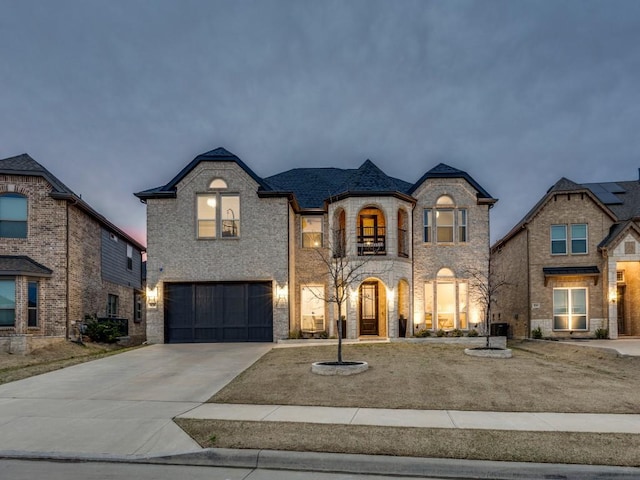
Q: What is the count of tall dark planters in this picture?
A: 2